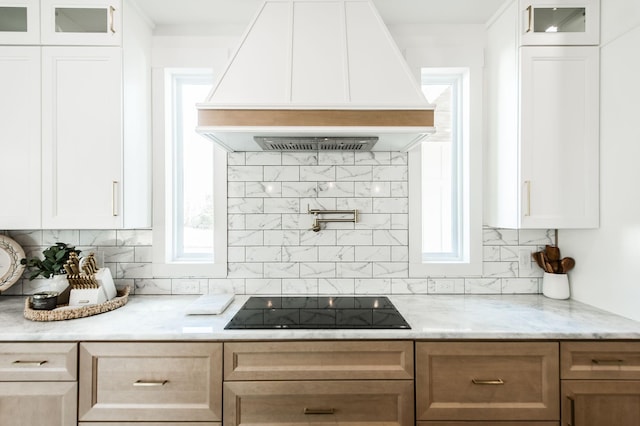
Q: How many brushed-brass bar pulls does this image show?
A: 10